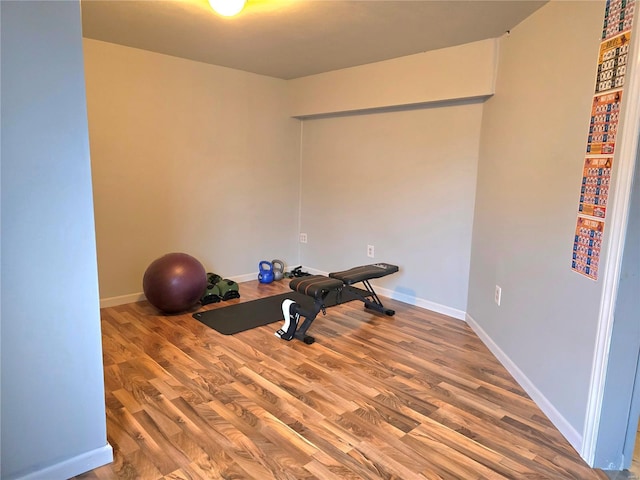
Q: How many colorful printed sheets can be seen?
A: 5